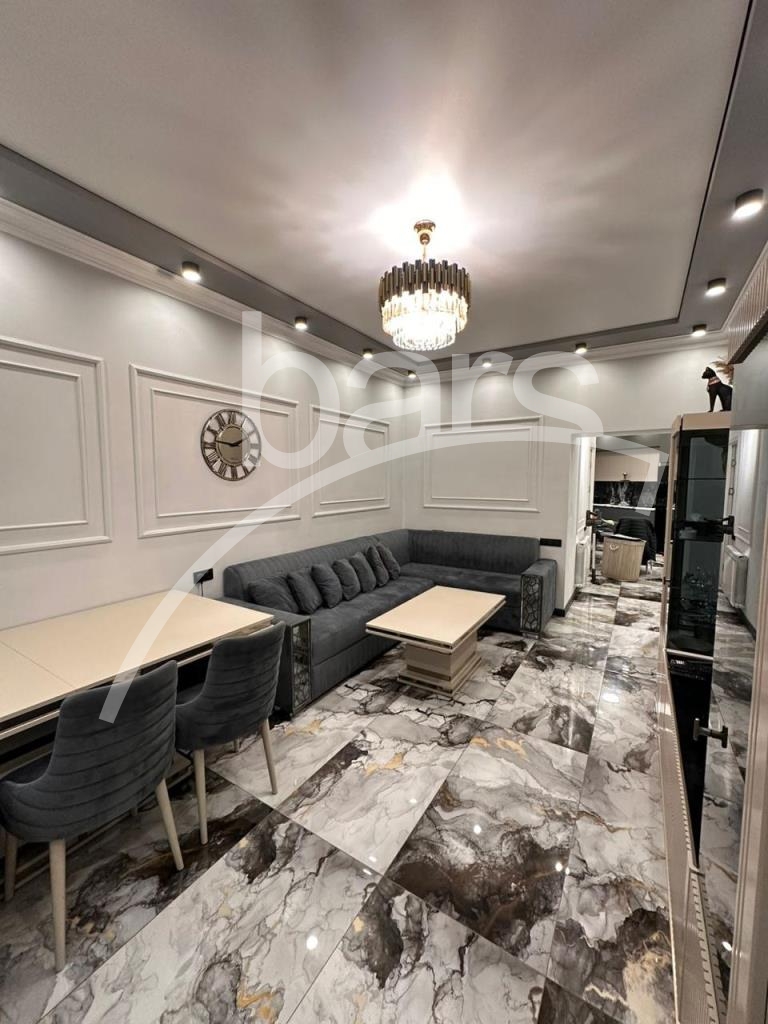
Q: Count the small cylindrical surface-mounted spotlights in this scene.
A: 9